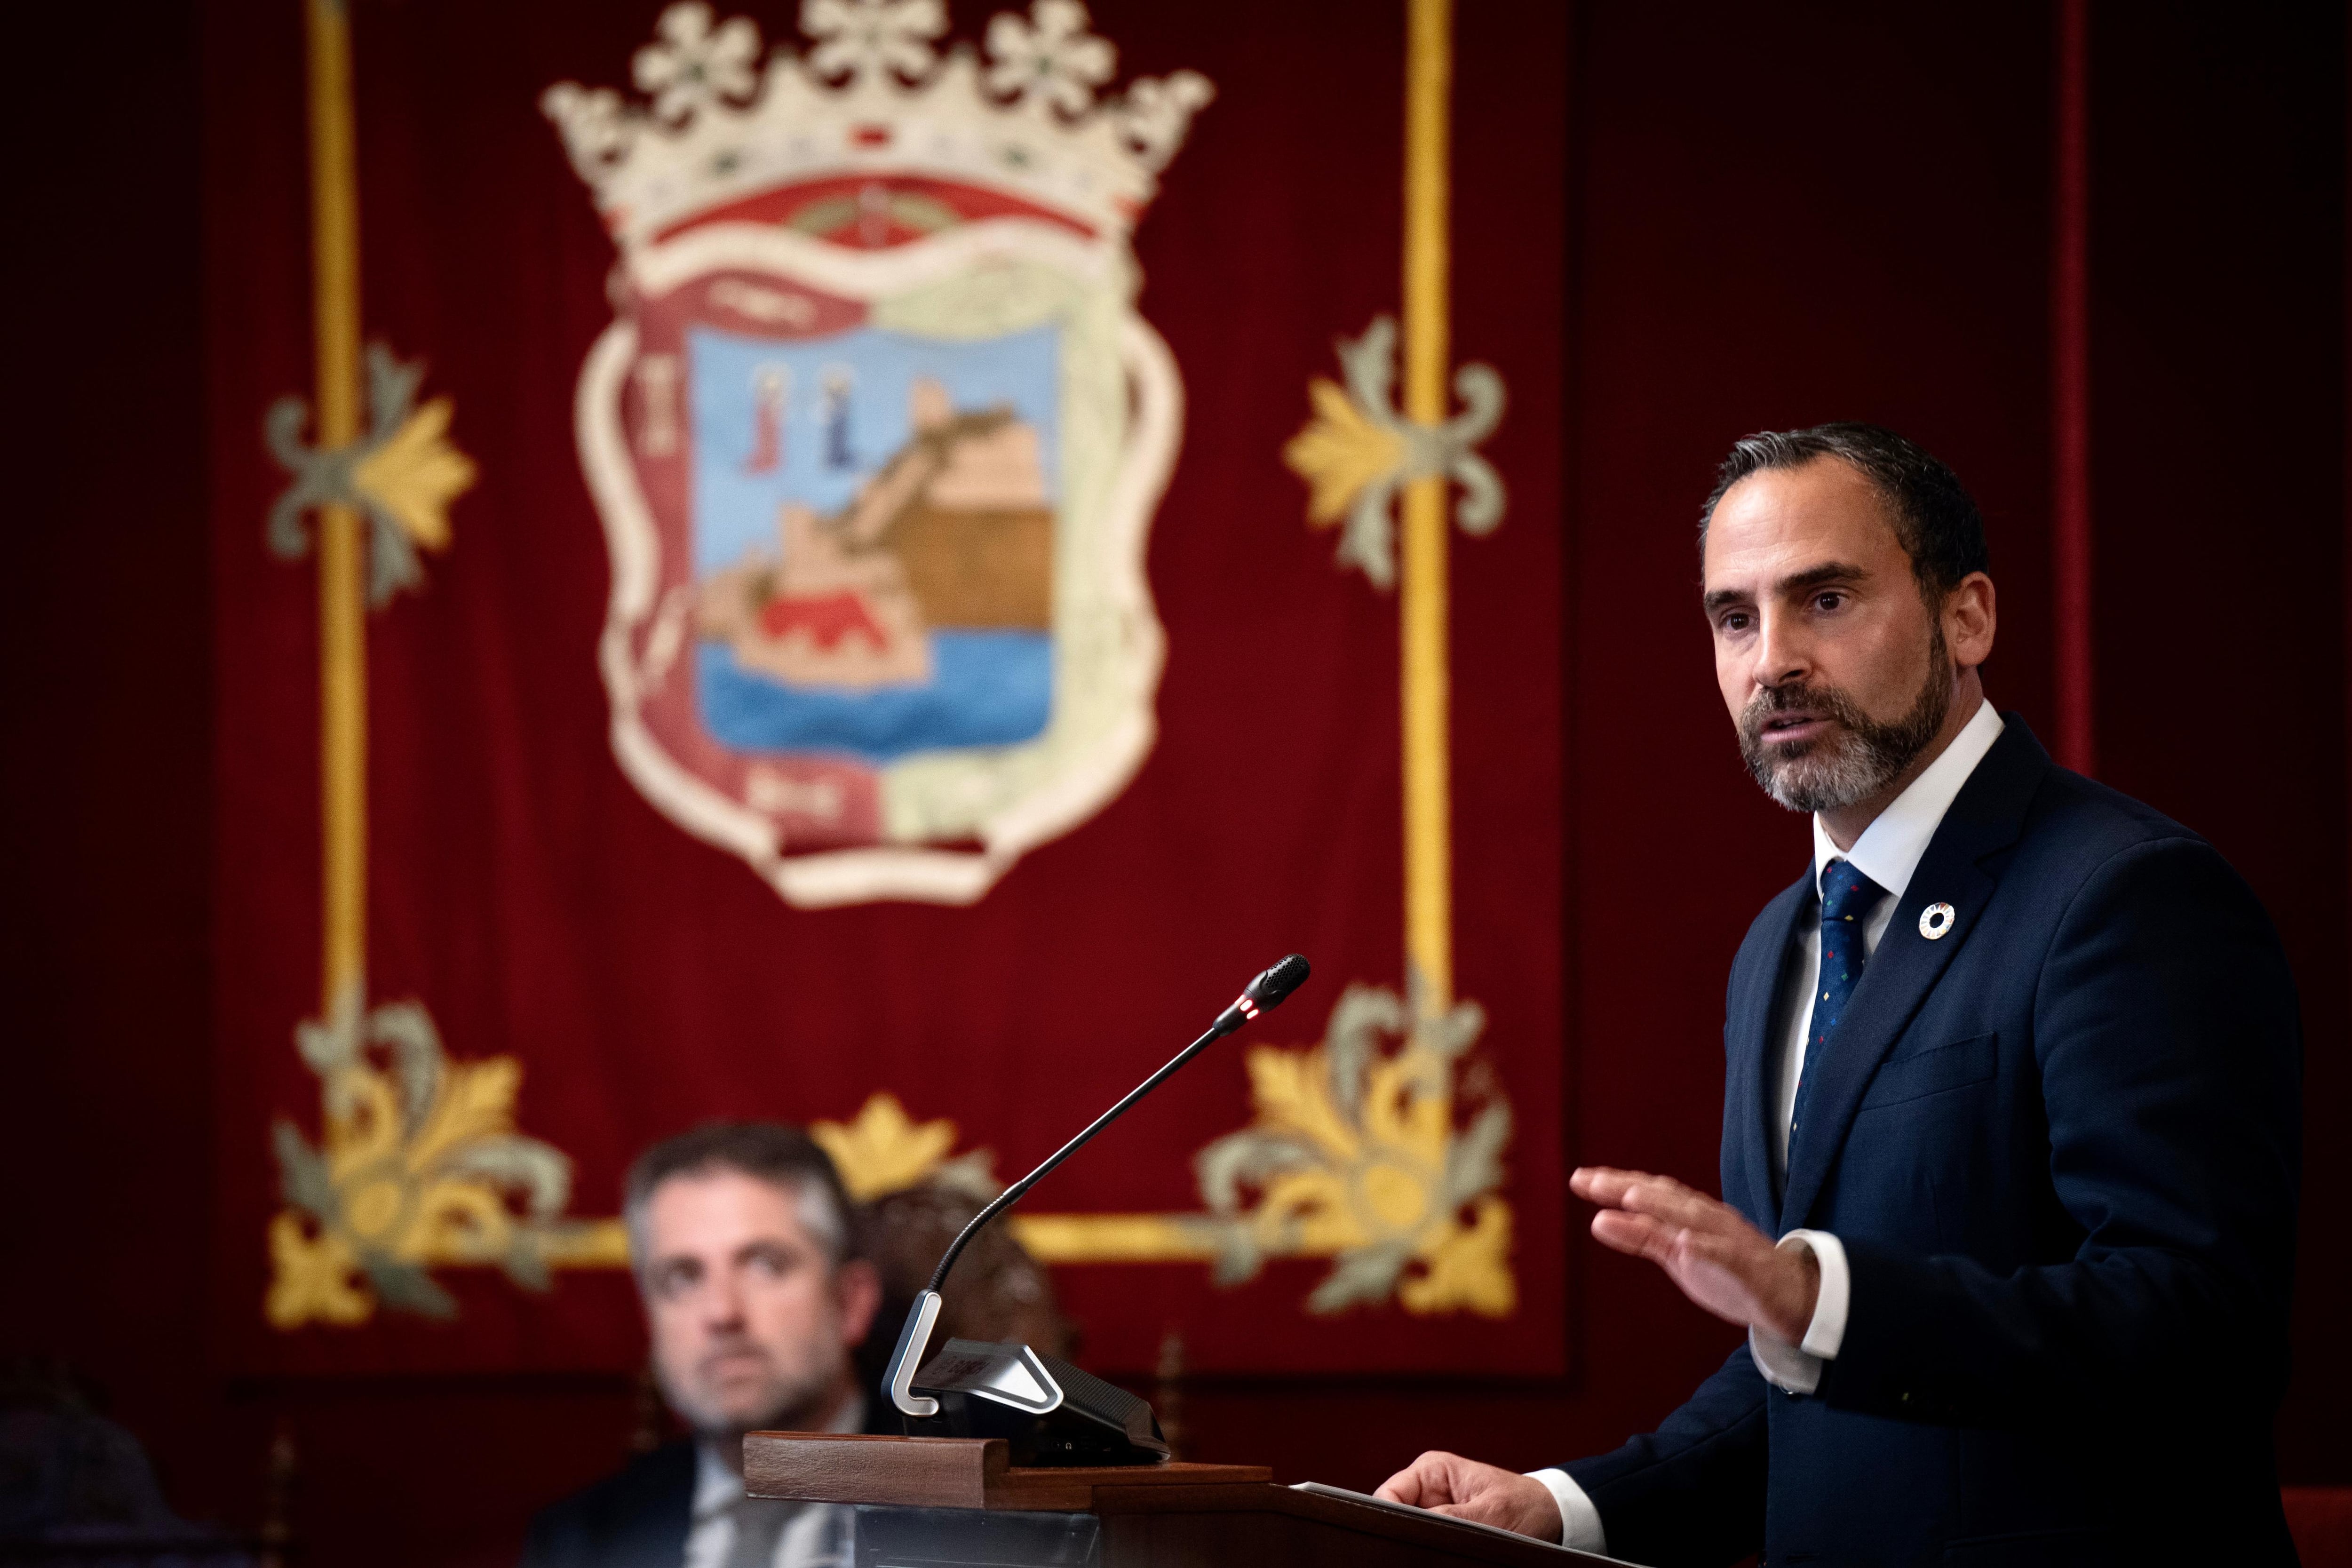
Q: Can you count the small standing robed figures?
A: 2